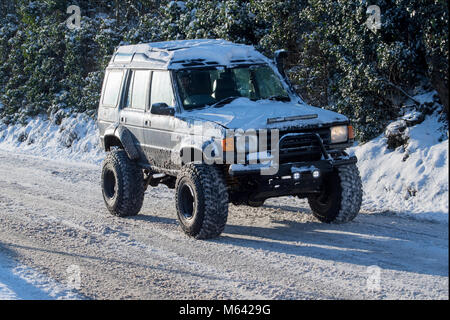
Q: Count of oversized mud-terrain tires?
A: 3